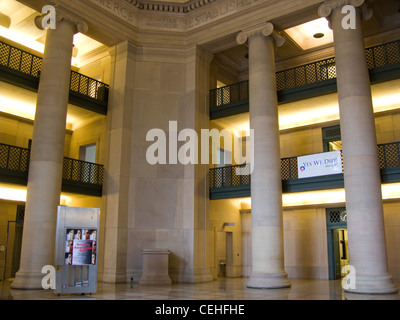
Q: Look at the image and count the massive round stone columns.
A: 3